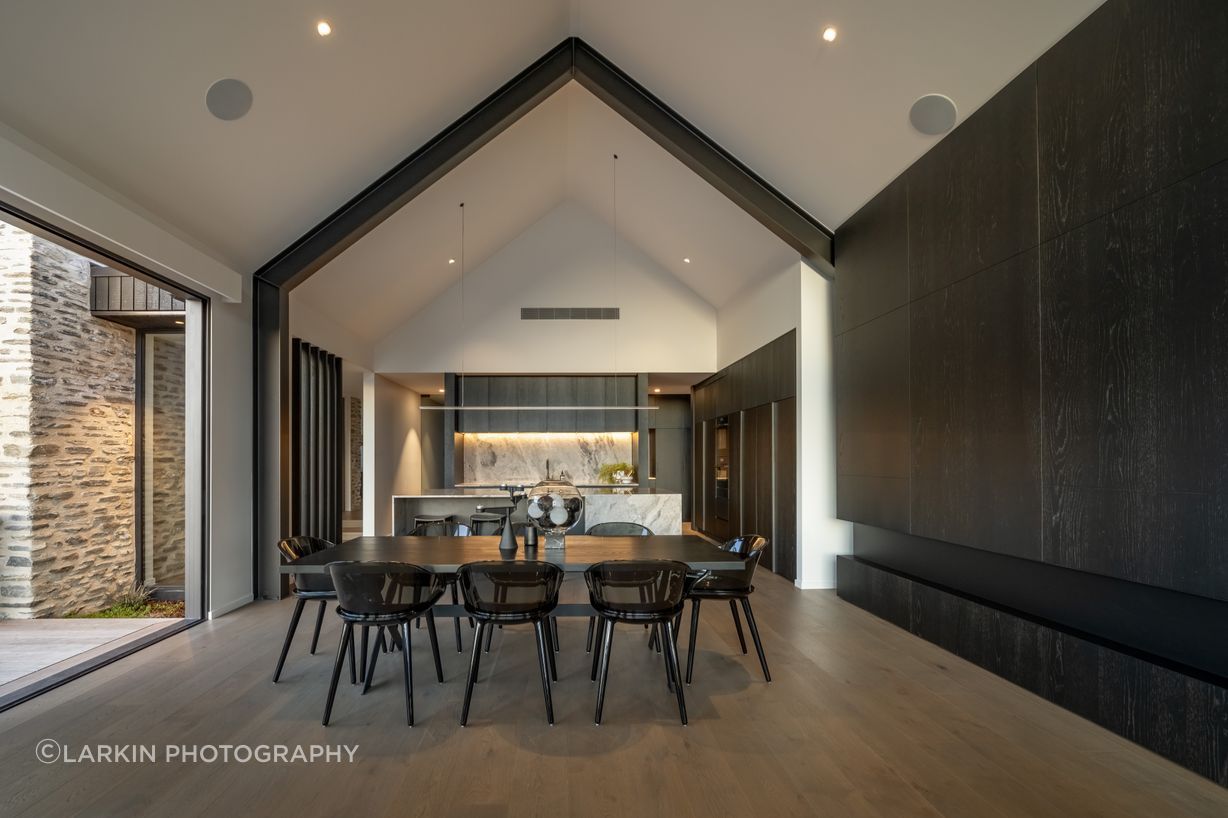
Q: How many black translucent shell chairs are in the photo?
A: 8